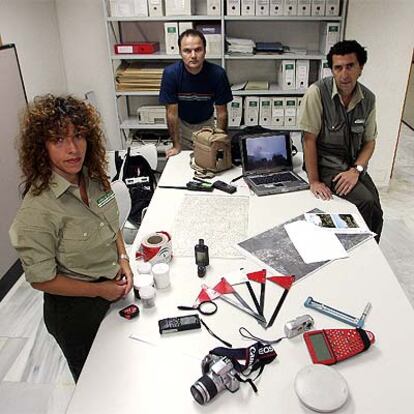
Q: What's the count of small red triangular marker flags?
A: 4